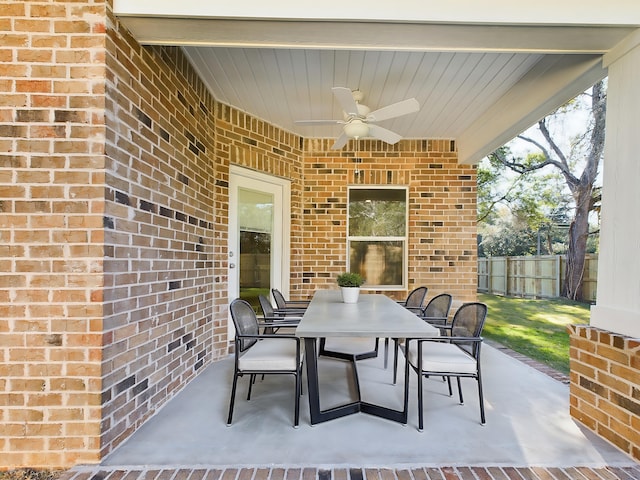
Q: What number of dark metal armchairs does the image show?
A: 6